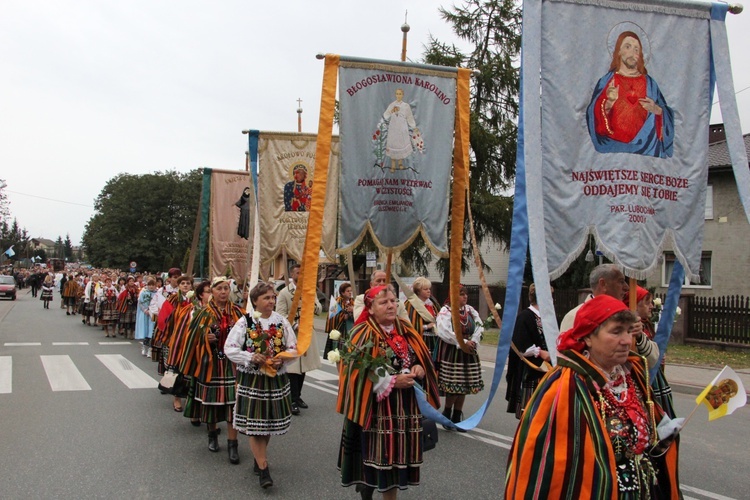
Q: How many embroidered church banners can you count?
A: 4